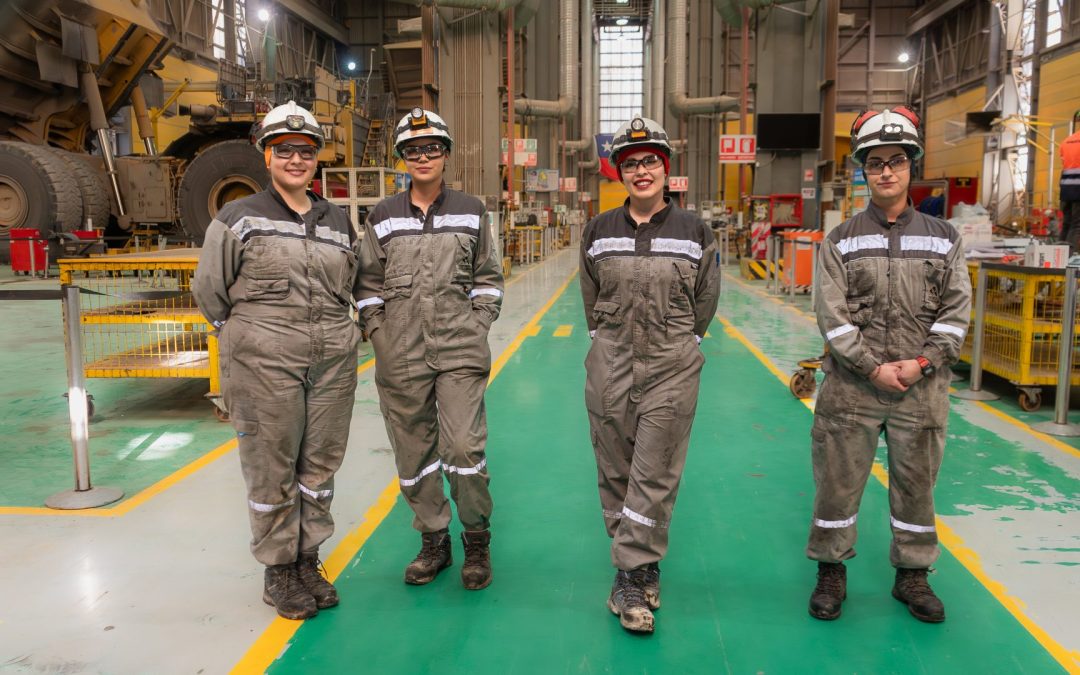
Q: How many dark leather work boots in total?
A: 8